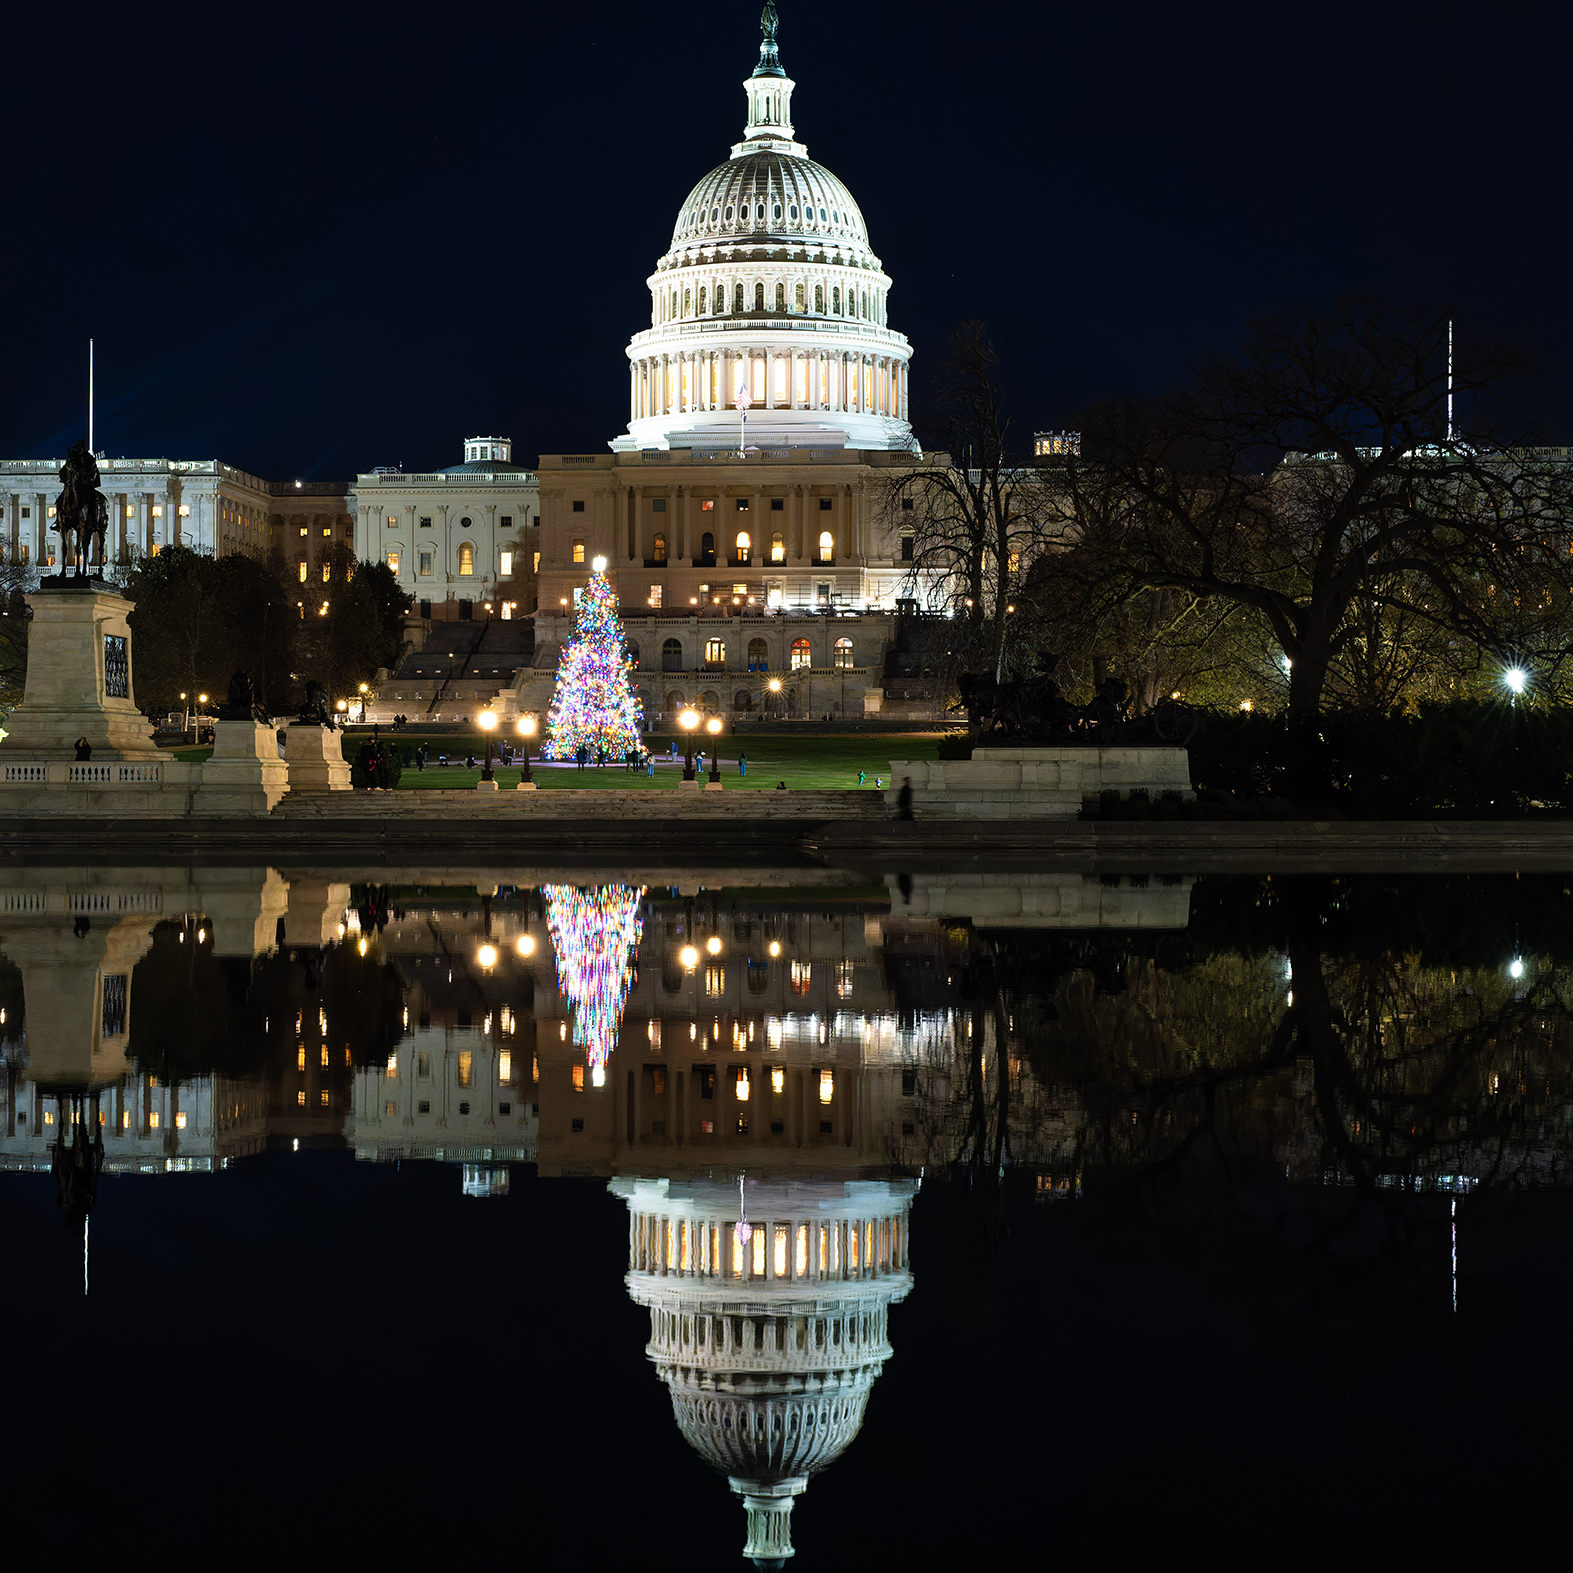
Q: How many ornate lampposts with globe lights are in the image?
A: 4